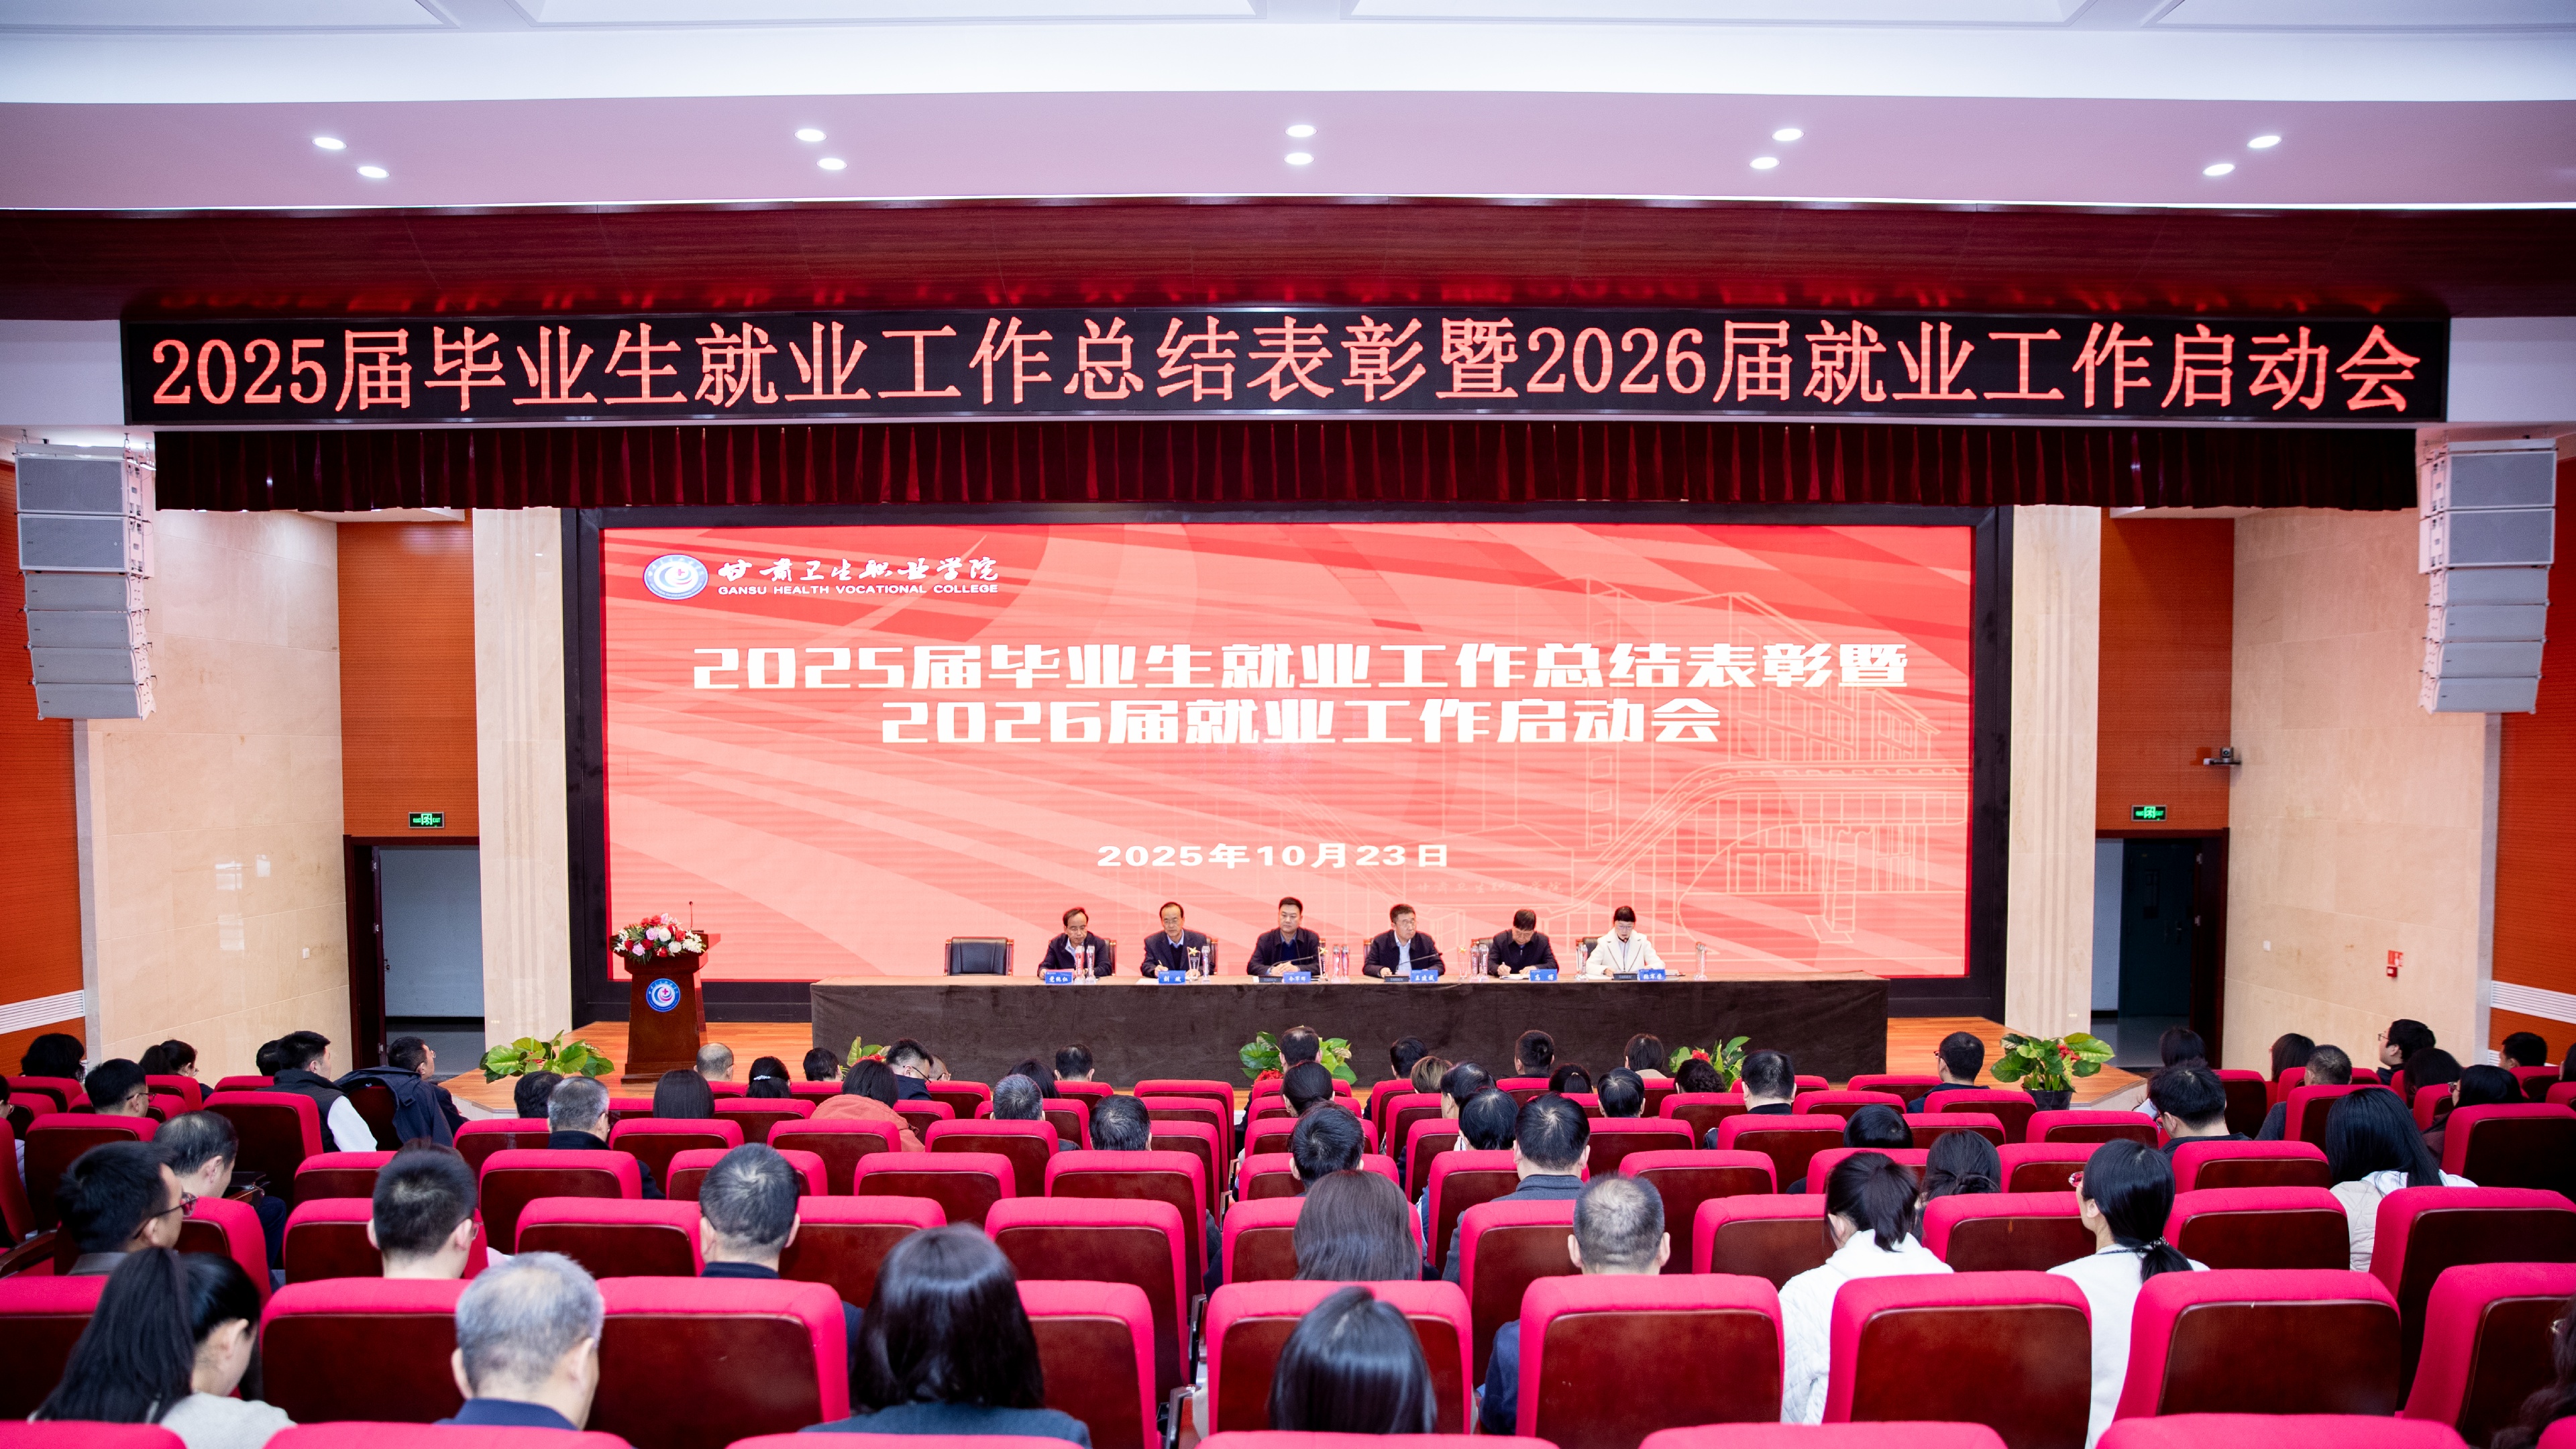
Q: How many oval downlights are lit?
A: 10